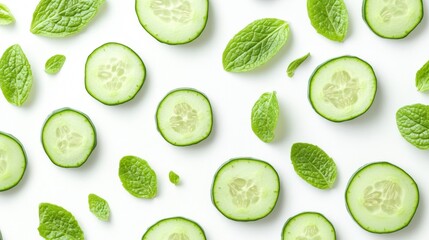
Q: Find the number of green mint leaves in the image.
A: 15